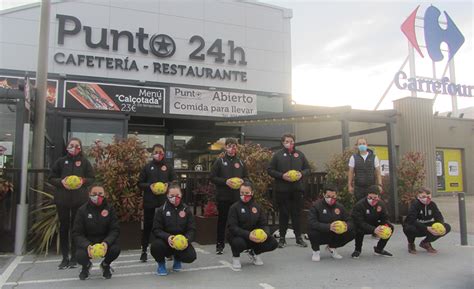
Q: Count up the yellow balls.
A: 10